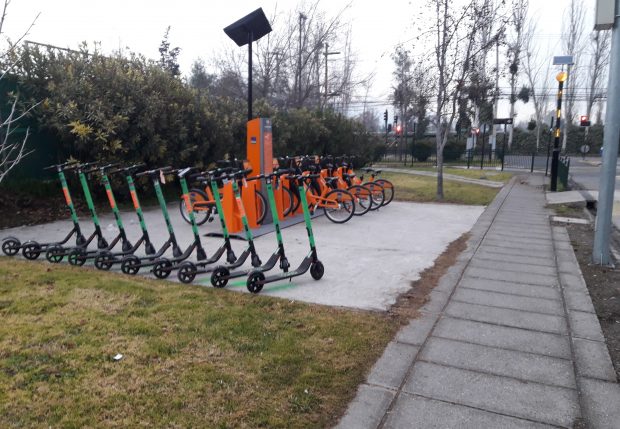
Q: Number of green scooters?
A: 10